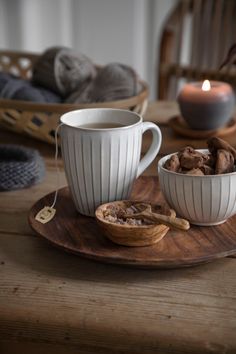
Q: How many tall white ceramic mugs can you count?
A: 1